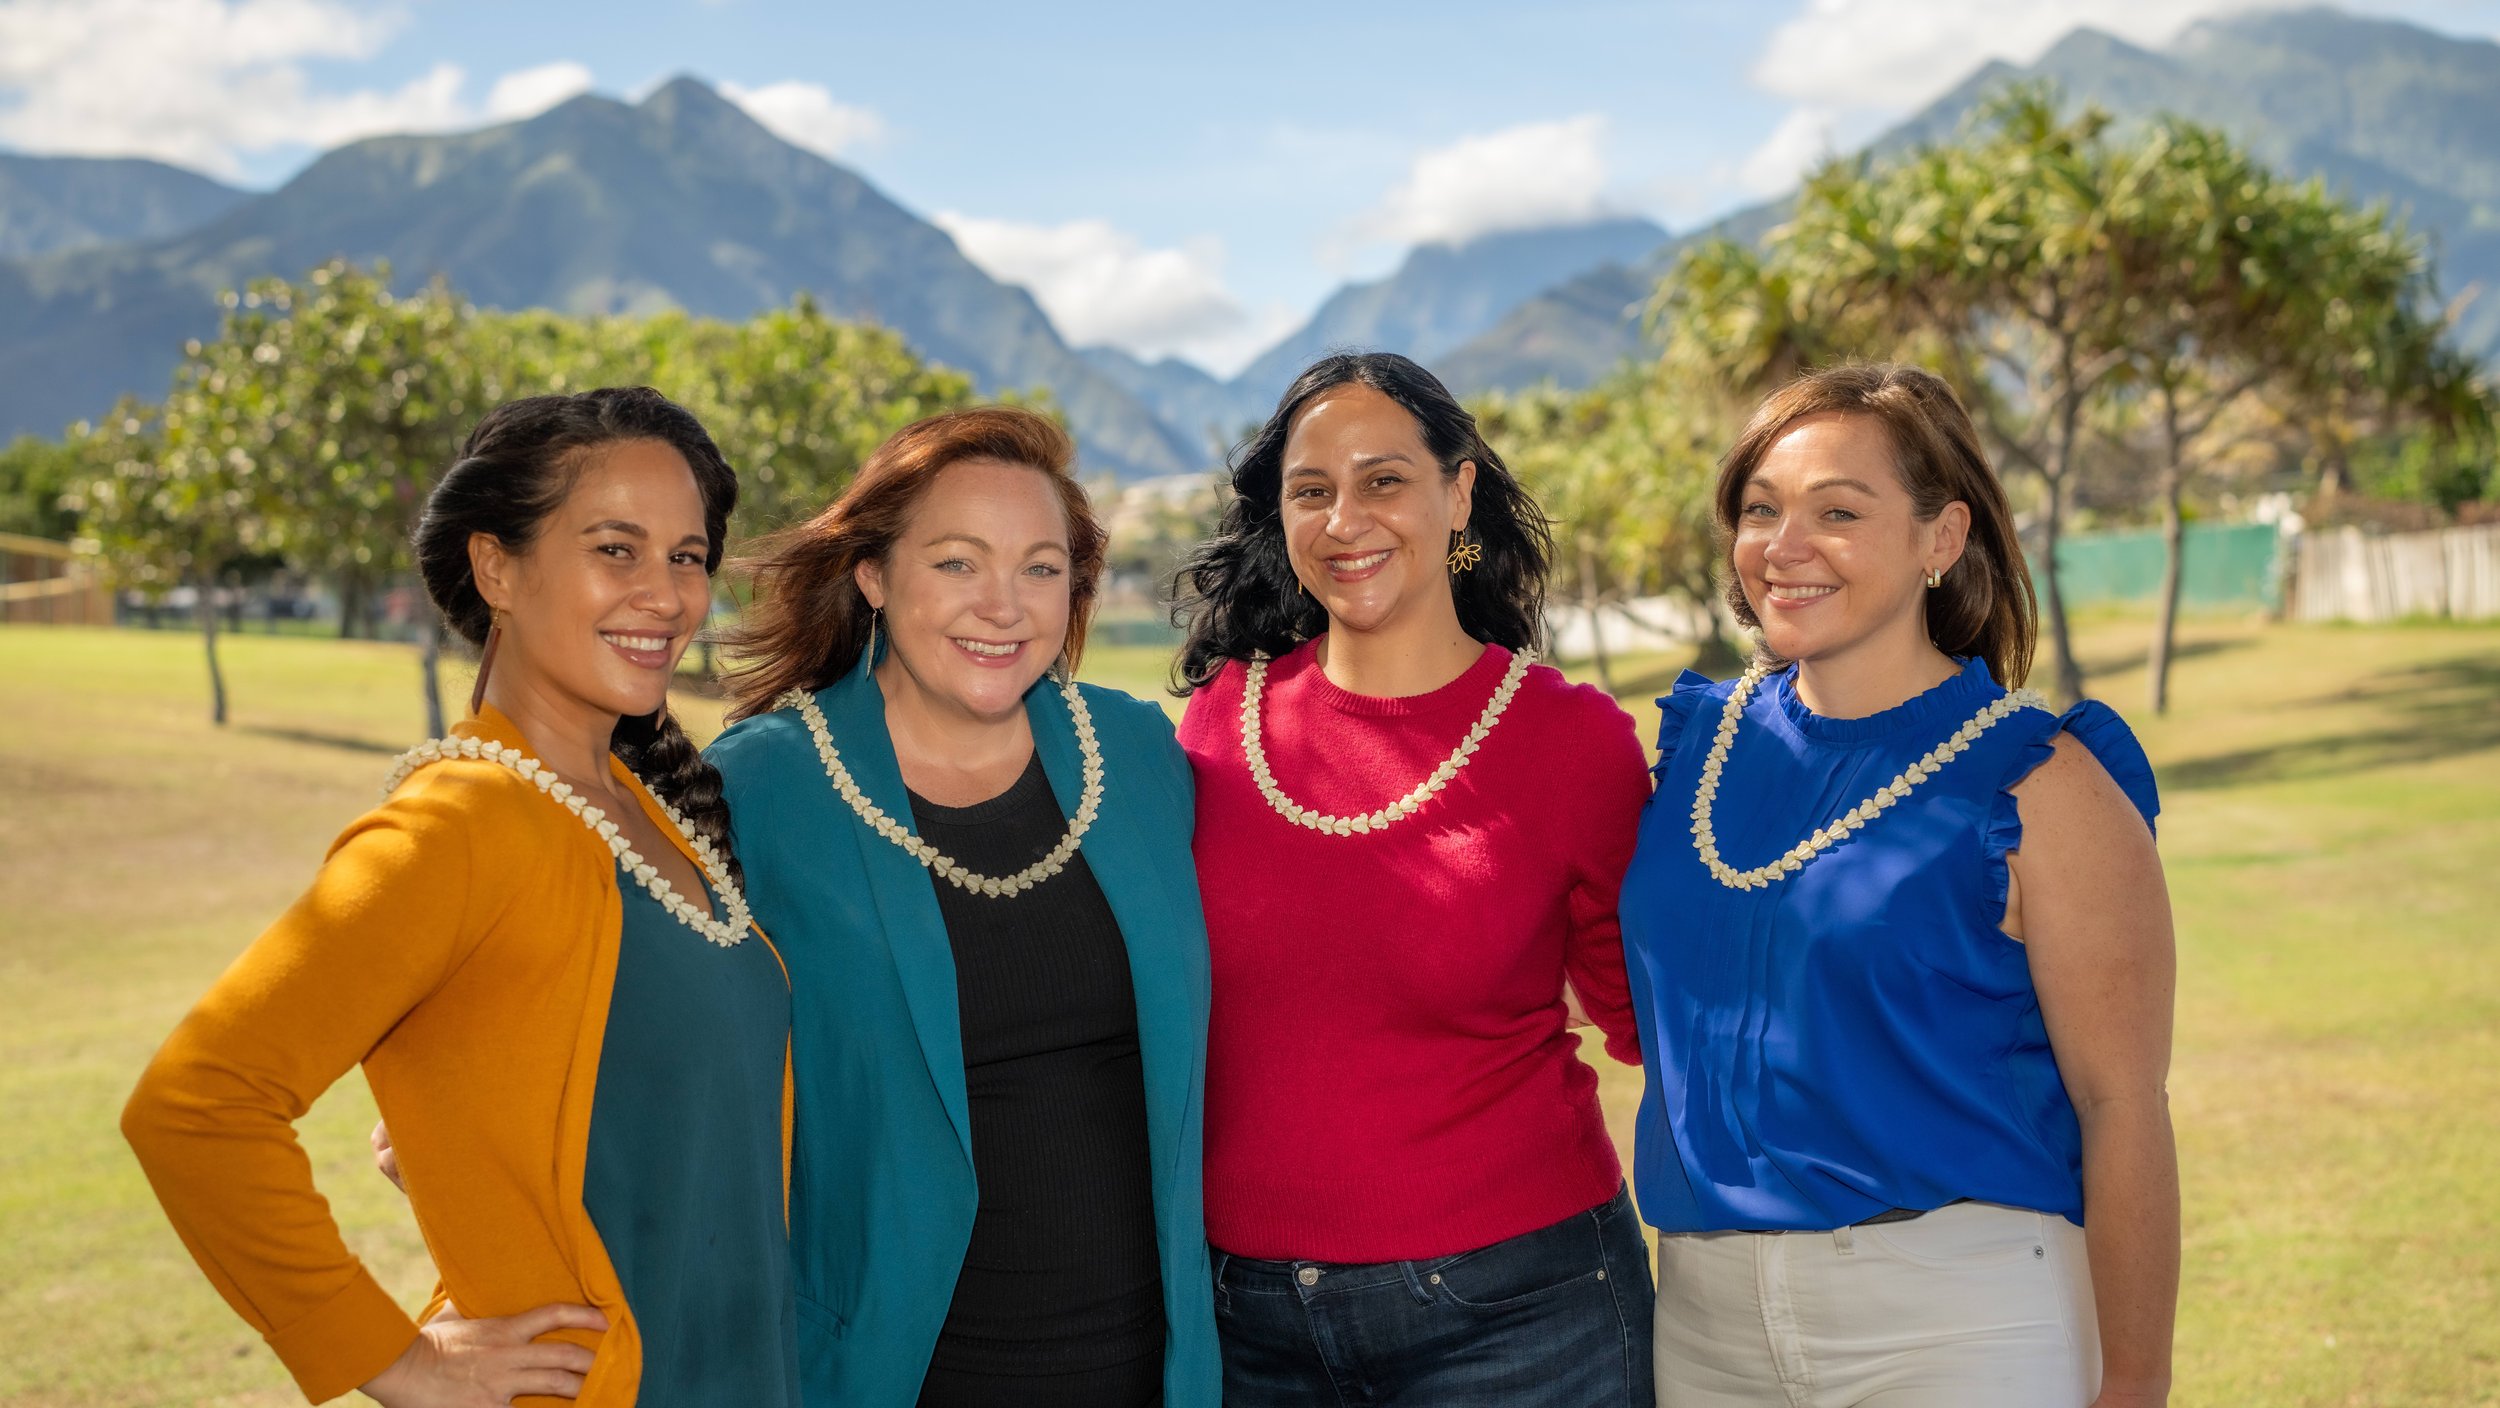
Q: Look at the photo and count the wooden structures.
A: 2